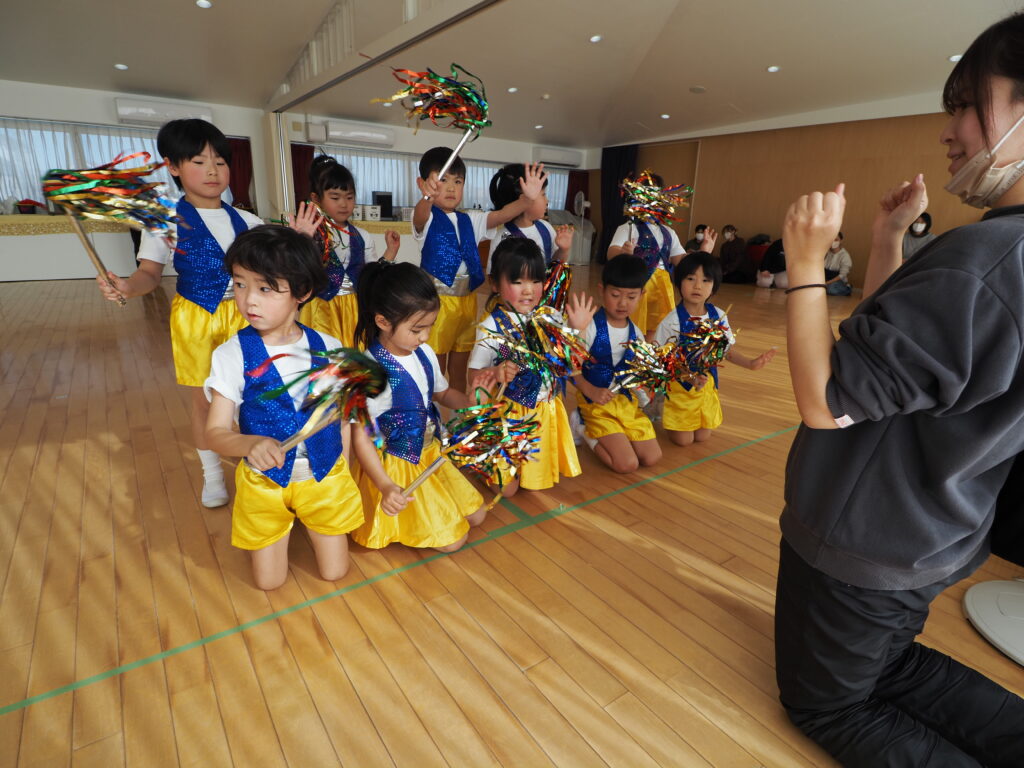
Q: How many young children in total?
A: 10